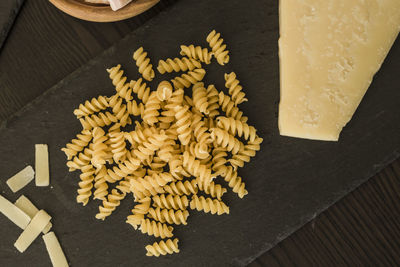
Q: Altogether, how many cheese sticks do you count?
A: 6